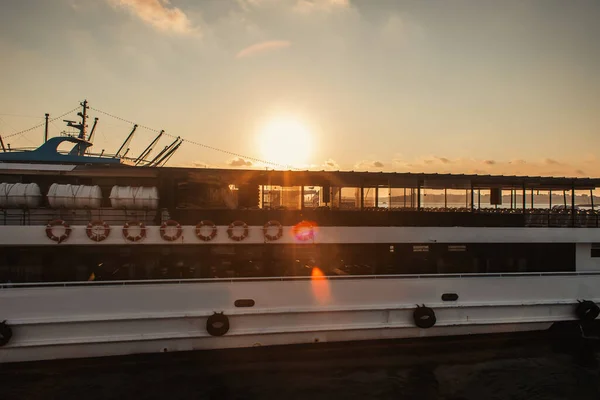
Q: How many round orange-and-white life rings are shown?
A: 8